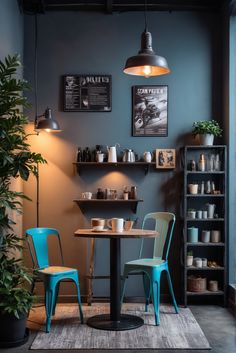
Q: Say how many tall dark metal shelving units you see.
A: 1